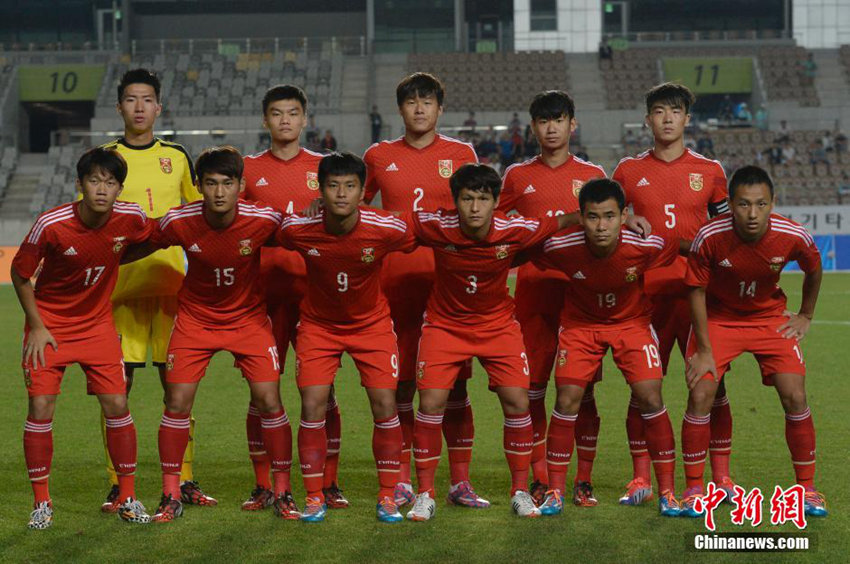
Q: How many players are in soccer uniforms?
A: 11